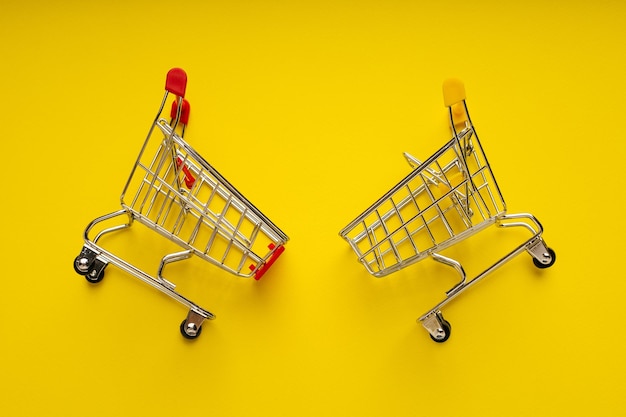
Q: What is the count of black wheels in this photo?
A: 5